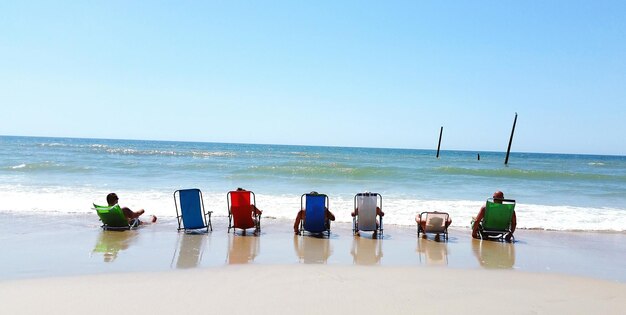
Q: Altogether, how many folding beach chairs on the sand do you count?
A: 7